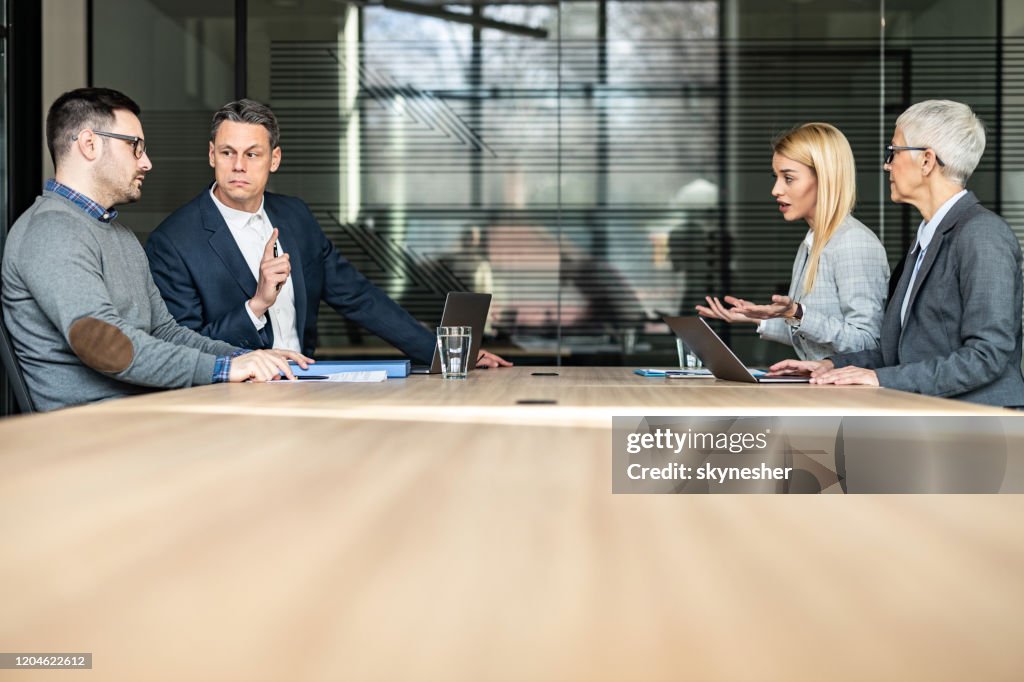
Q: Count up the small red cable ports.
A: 0